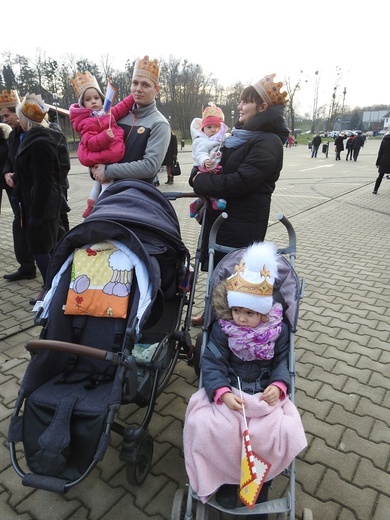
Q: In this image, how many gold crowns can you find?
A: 7